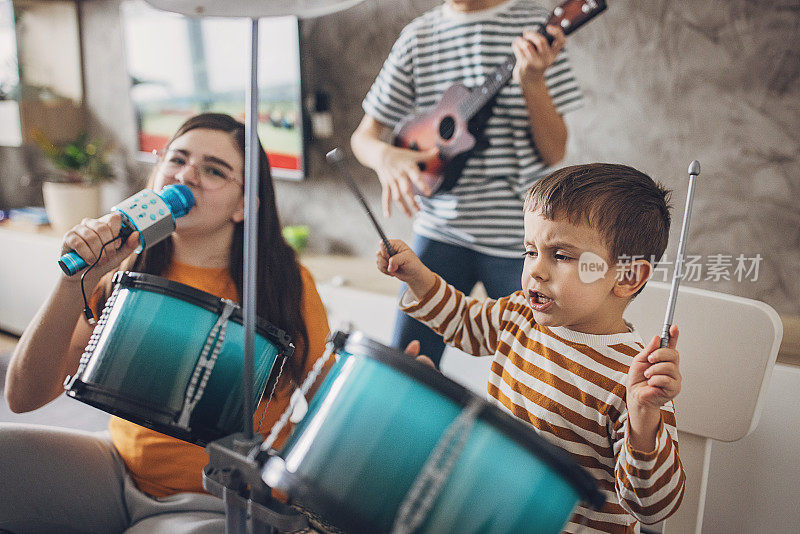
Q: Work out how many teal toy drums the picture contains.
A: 2